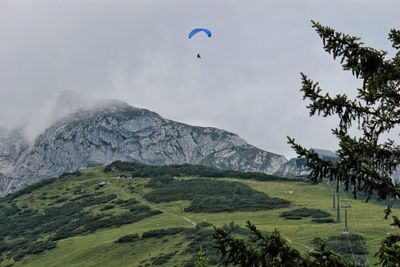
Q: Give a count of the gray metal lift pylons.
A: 3